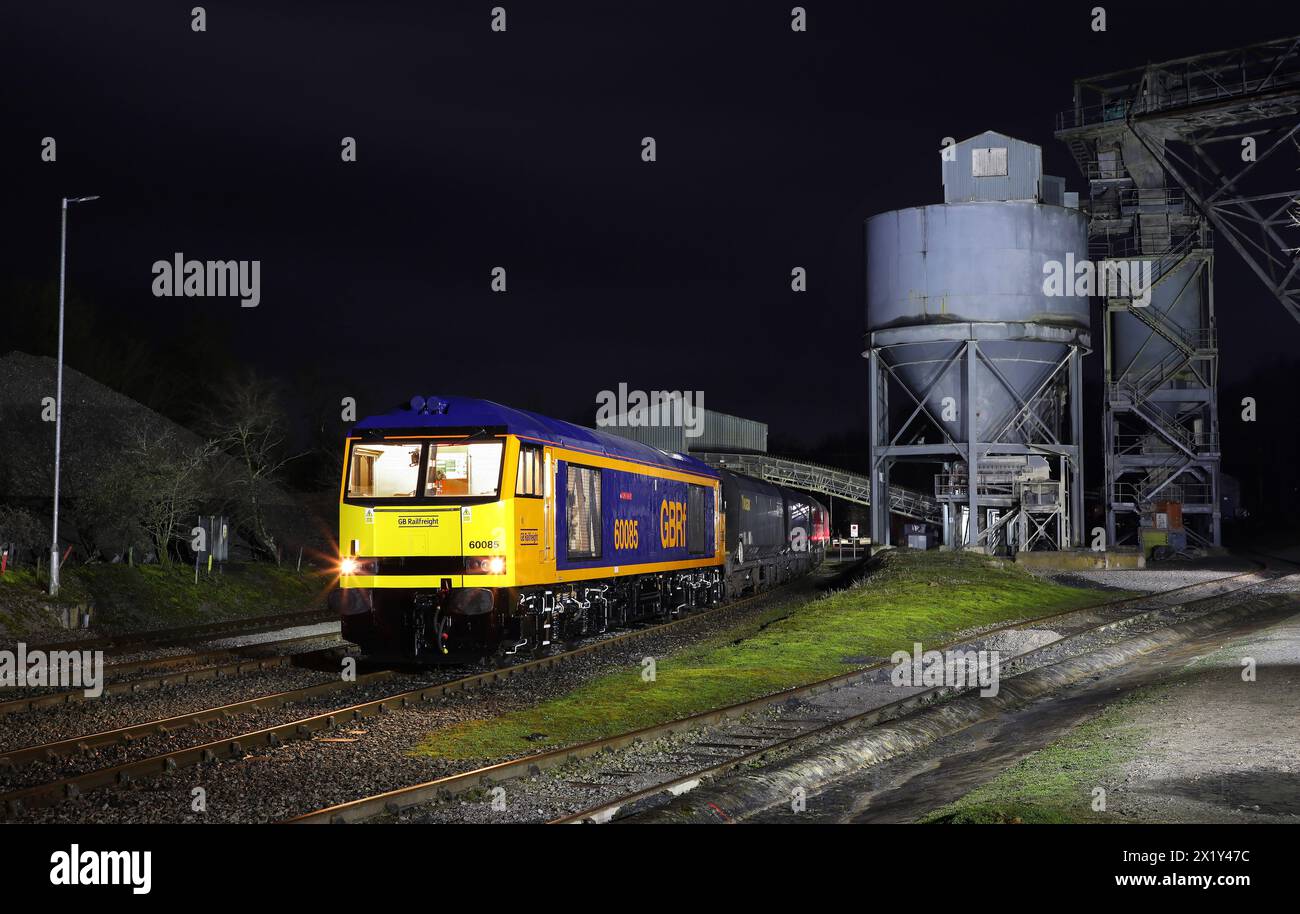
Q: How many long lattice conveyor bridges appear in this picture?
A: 2